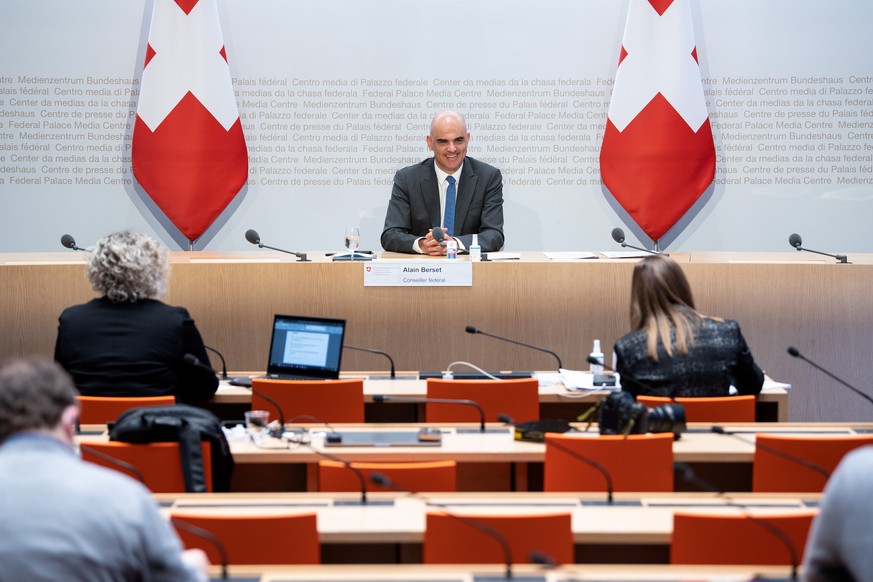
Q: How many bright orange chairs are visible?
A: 11